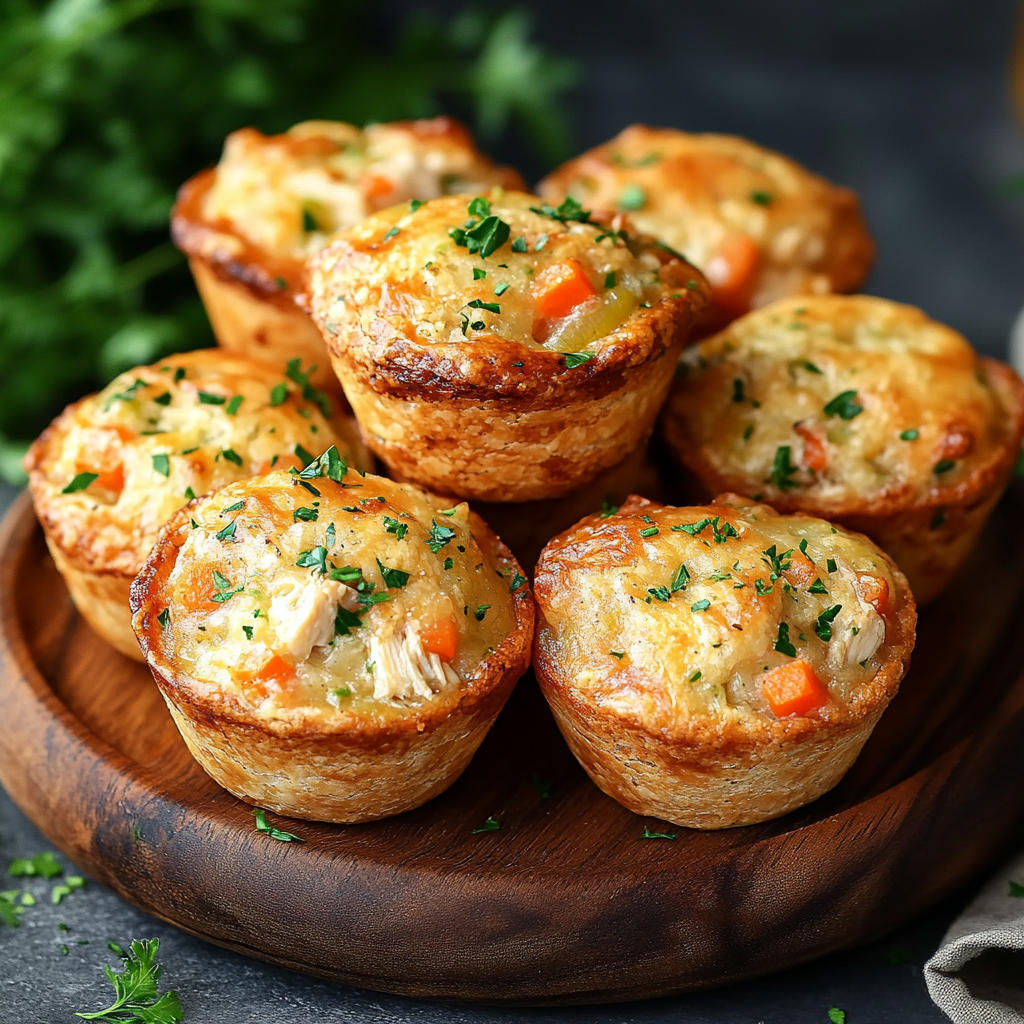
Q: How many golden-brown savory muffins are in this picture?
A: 7